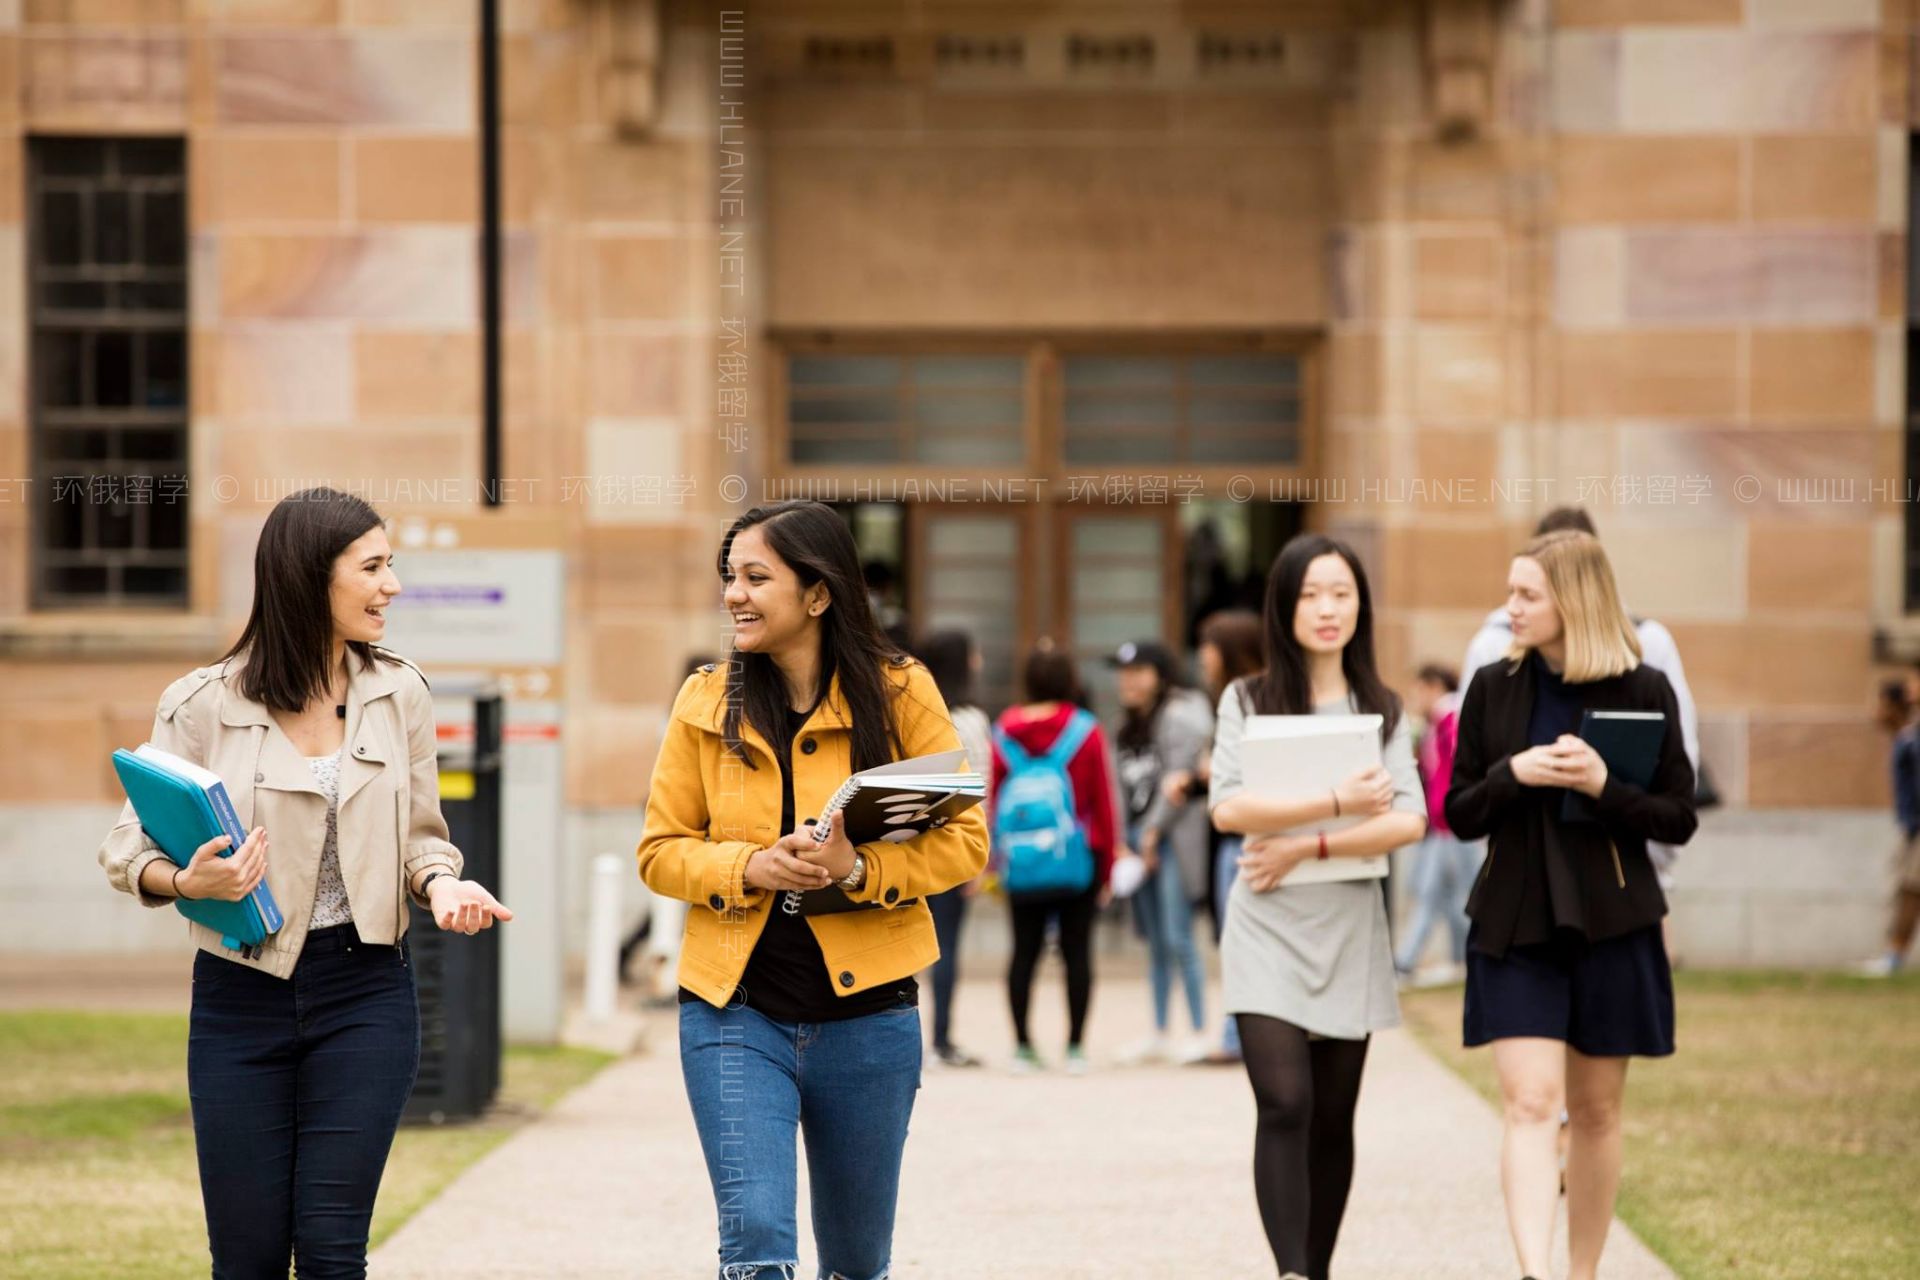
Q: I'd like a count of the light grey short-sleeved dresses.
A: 1